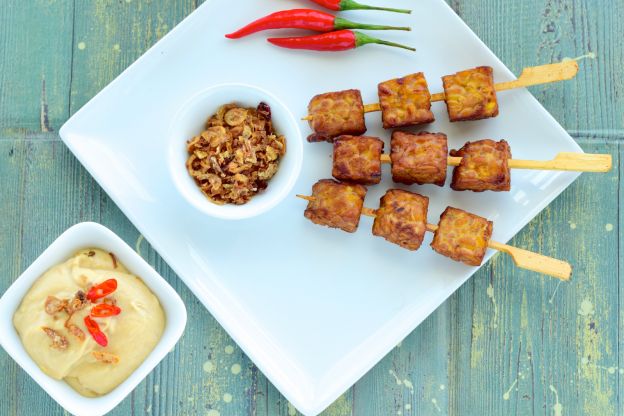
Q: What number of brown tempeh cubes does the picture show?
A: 9